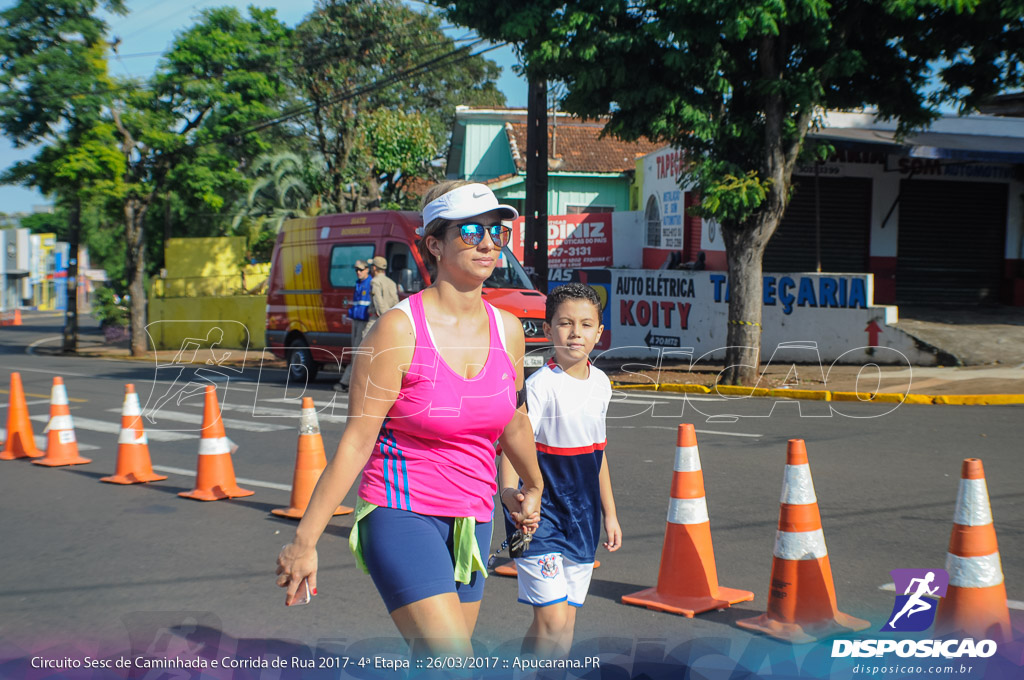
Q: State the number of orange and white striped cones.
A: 7